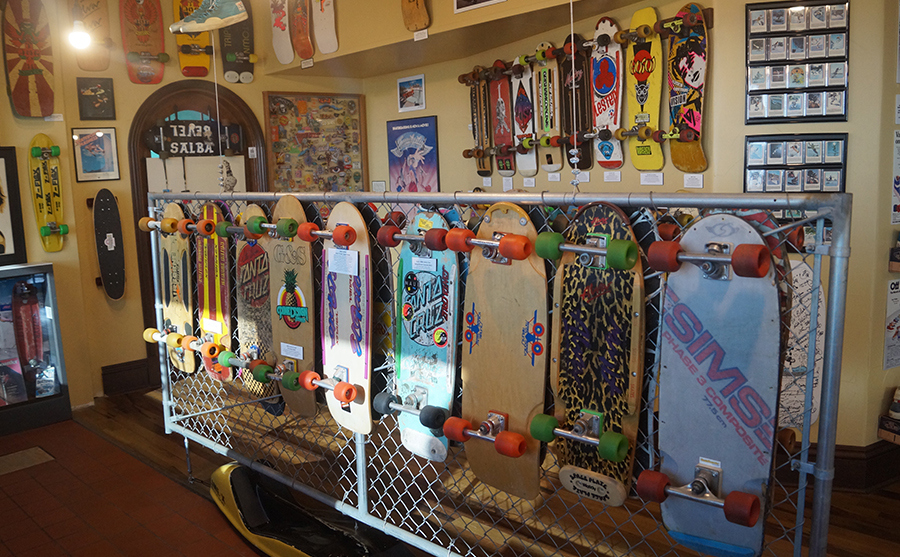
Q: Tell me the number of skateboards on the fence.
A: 9